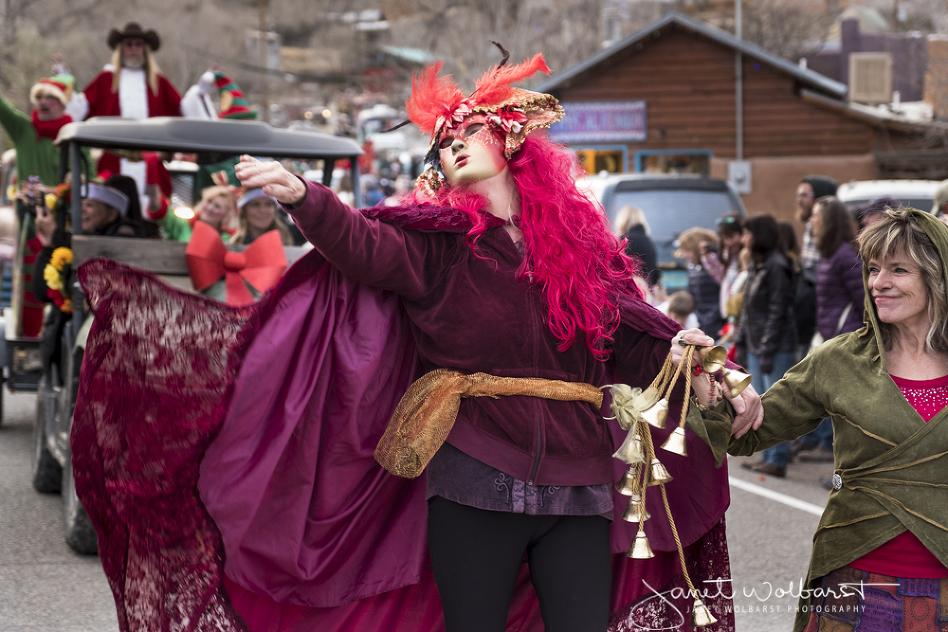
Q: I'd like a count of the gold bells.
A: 10